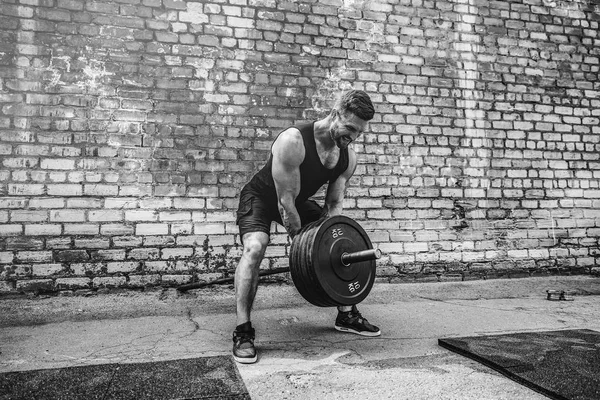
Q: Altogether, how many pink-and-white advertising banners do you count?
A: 0